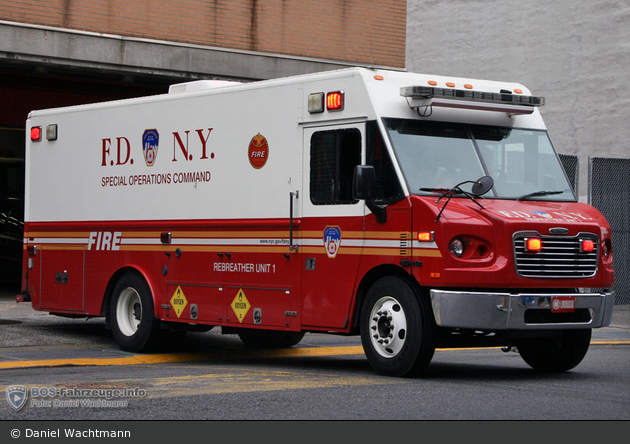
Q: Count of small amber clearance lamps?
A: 5